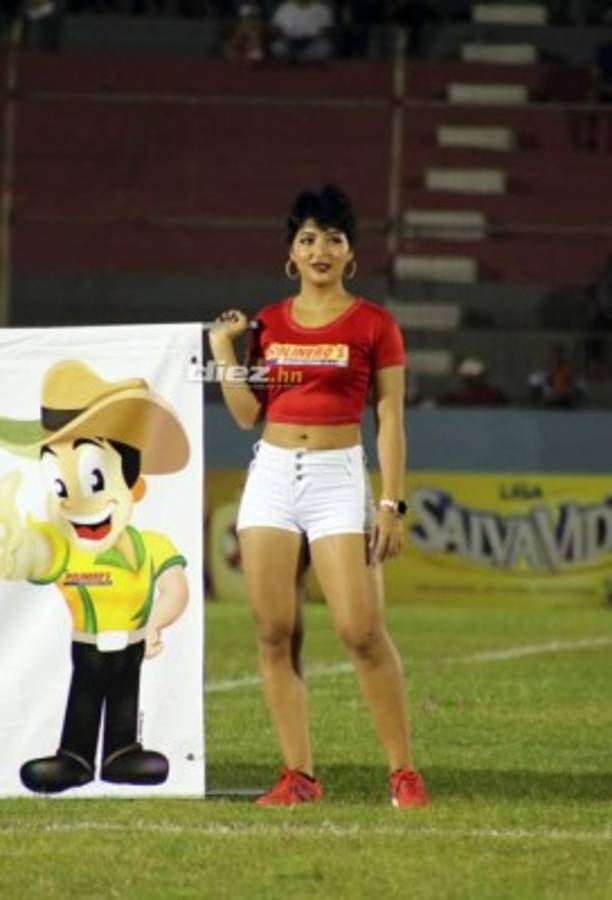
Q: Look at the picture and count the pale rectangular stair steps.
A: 9